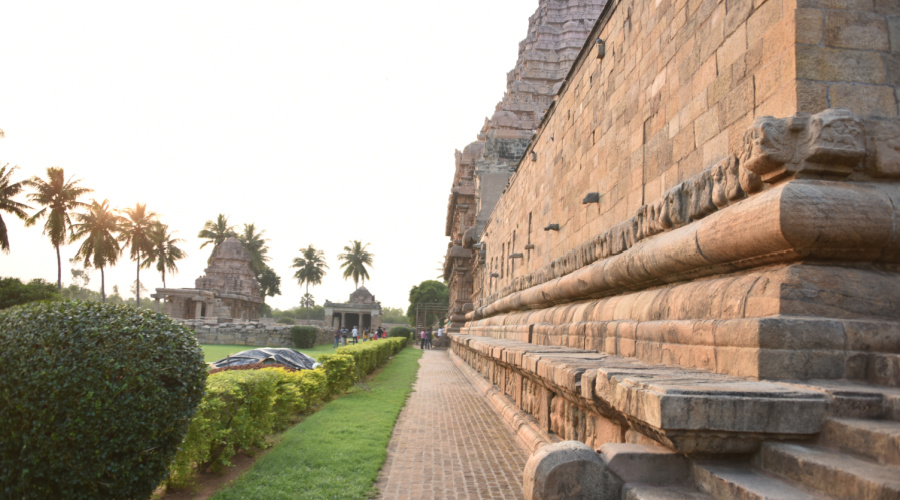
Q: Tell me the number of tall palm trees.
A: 9